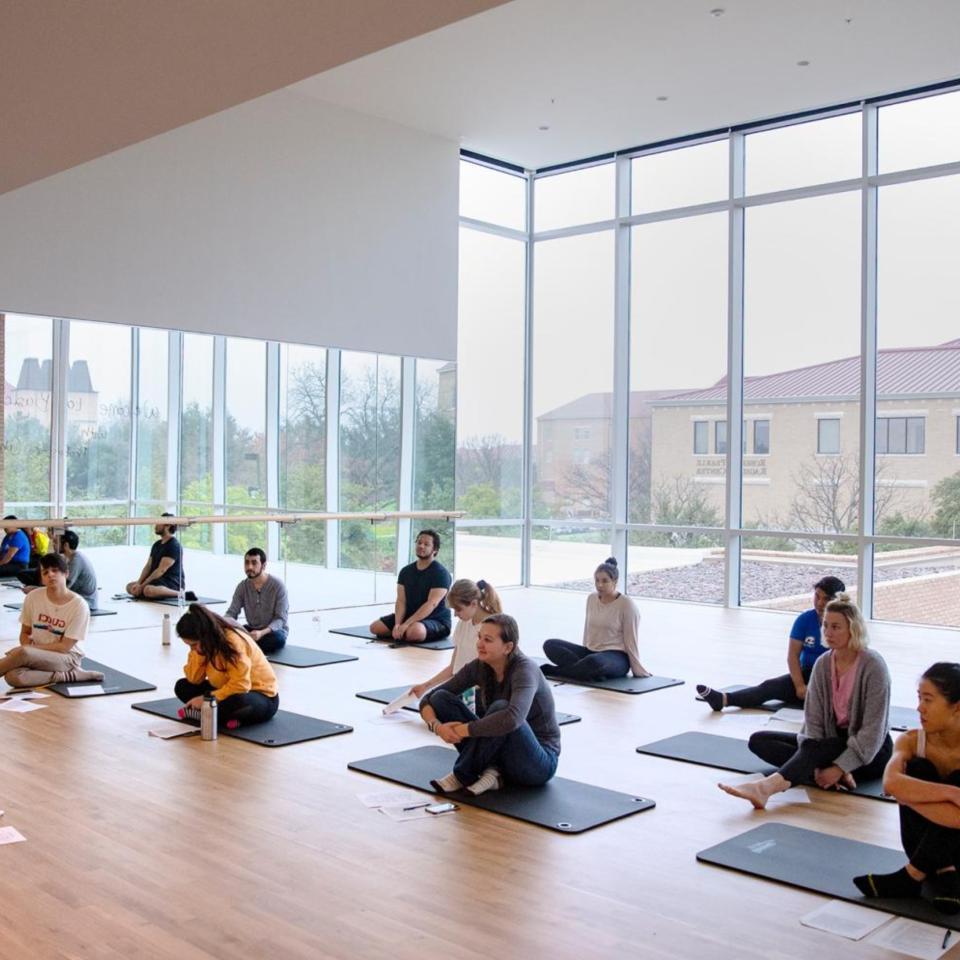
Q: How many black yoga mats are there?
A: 10